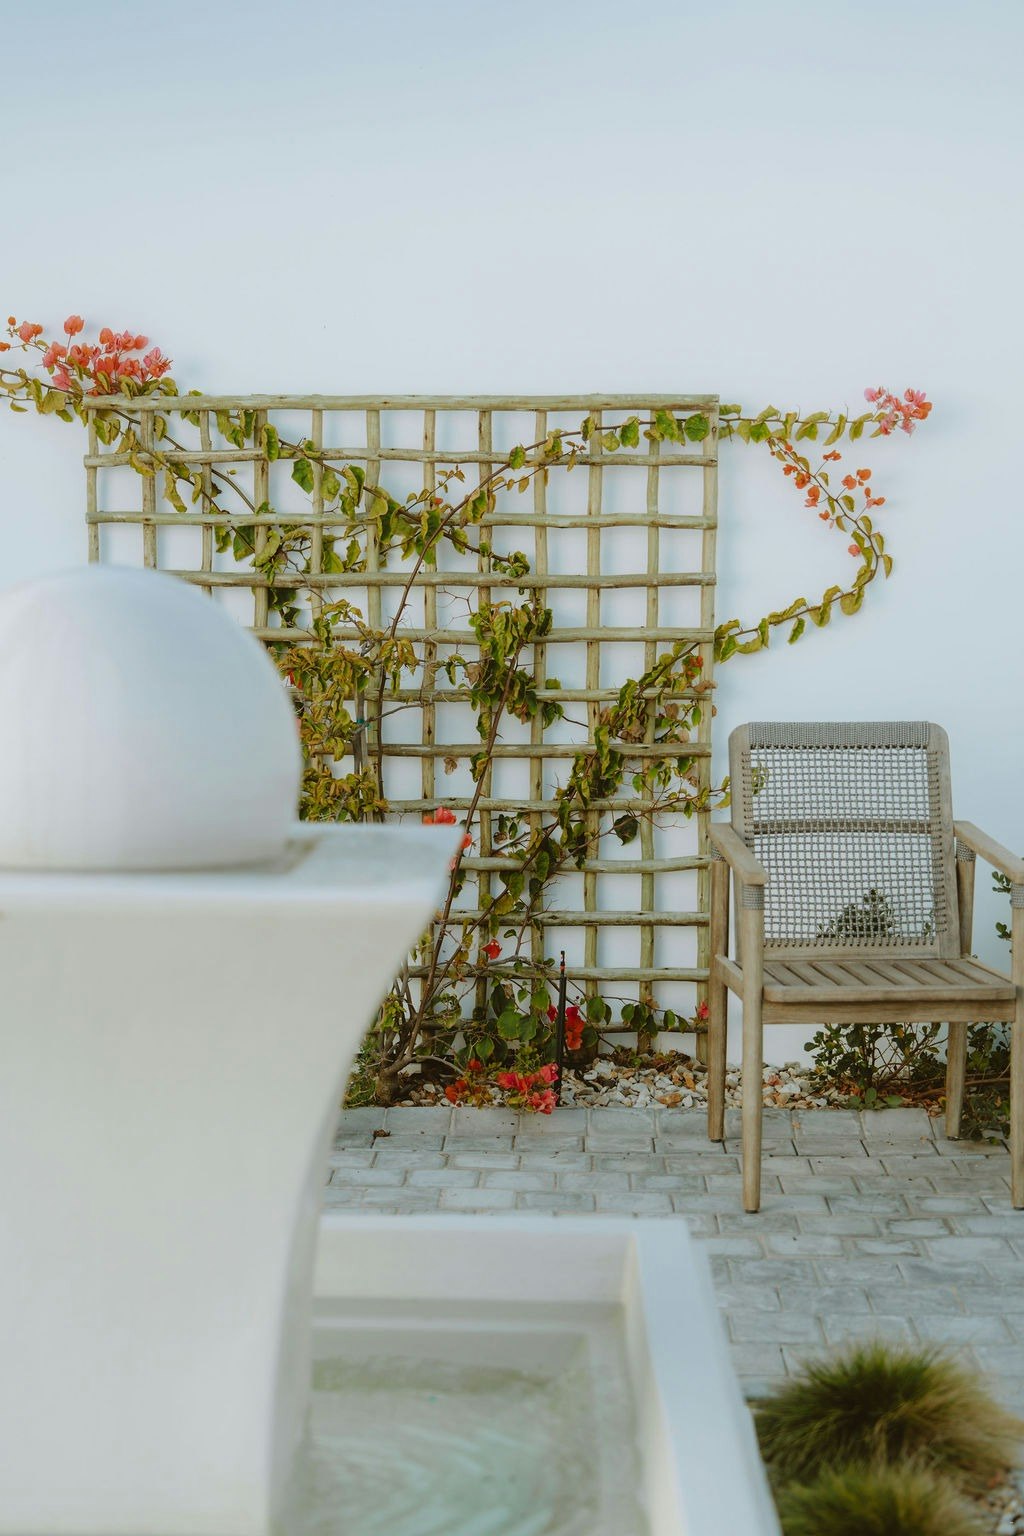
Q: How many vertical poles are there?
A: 12